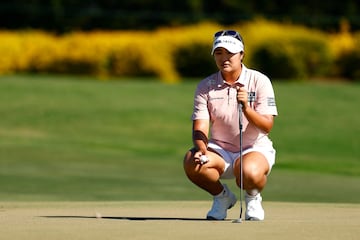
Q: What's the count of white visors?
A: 1